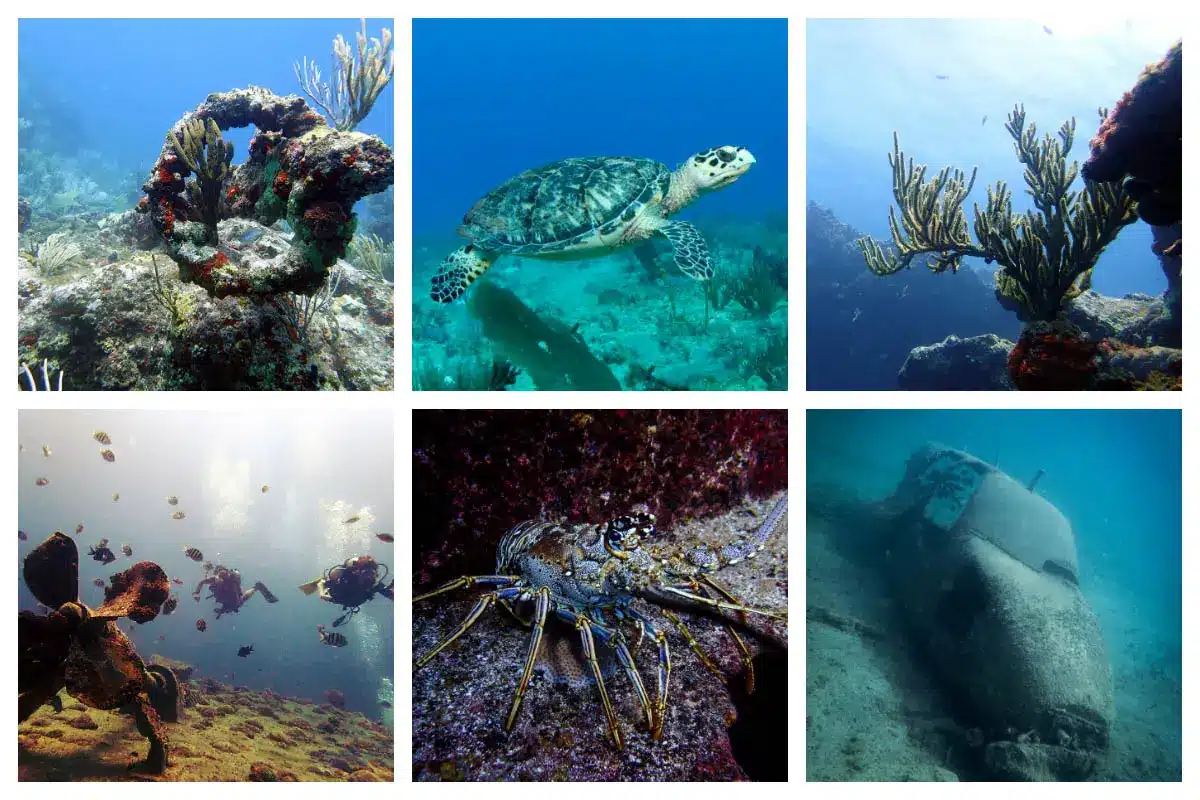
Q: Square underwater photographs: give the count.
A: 6